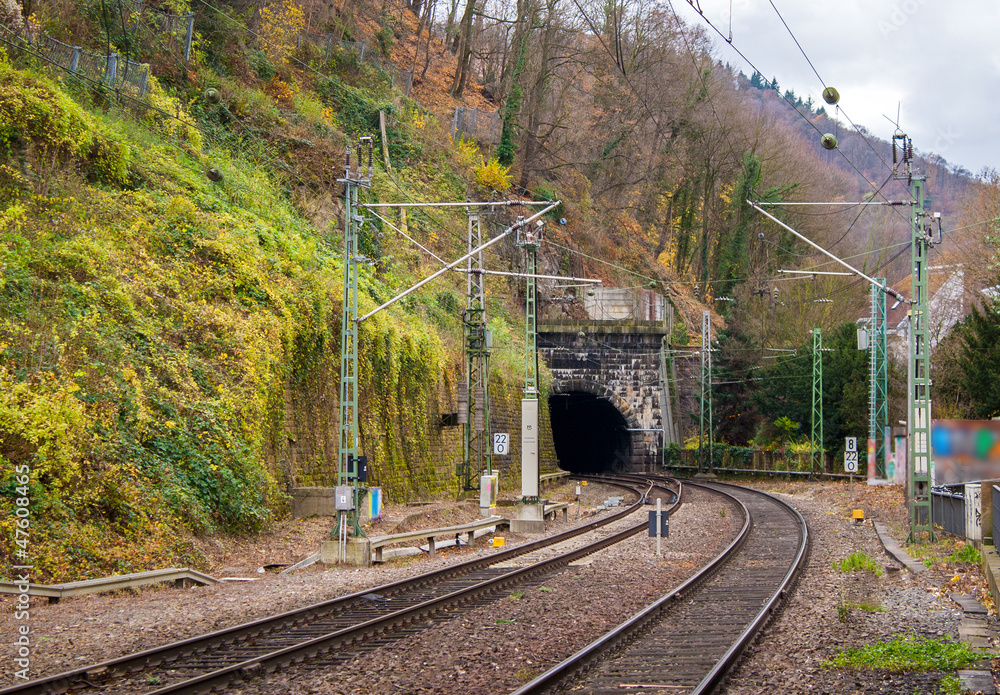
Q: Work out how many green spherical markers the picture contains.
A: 4